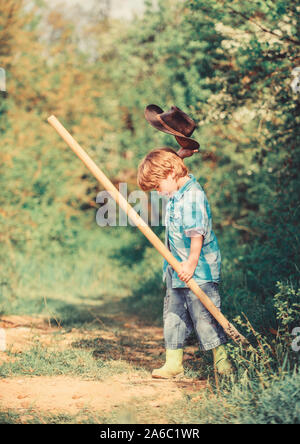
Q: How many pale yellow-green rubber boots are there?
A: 2